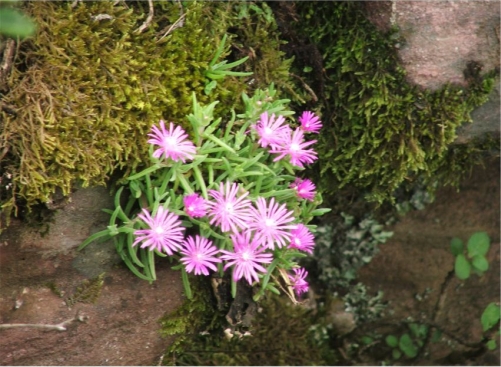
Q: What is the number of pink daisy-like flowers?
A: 13